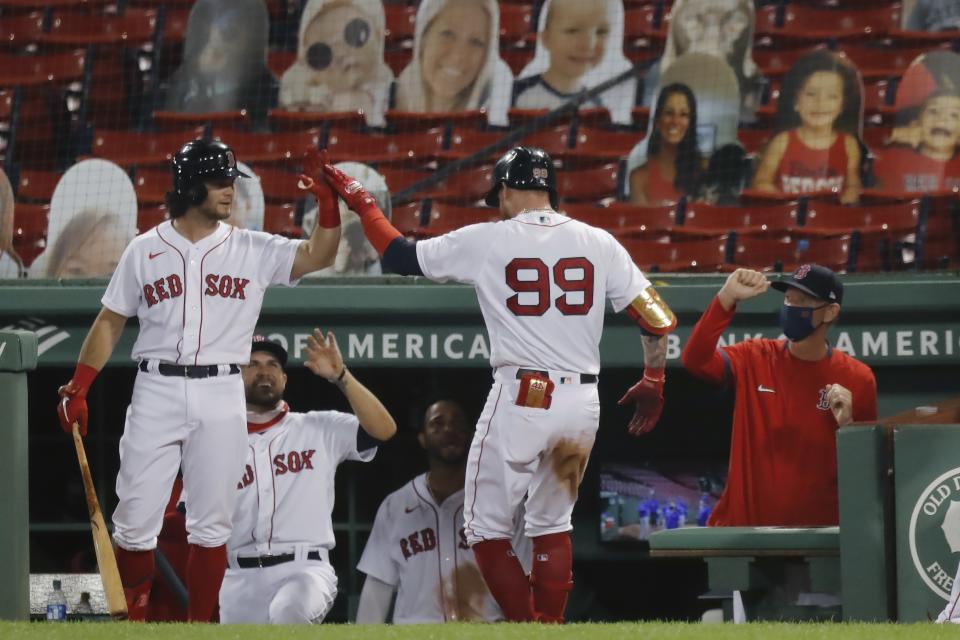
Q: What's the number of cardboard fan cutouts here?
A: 13